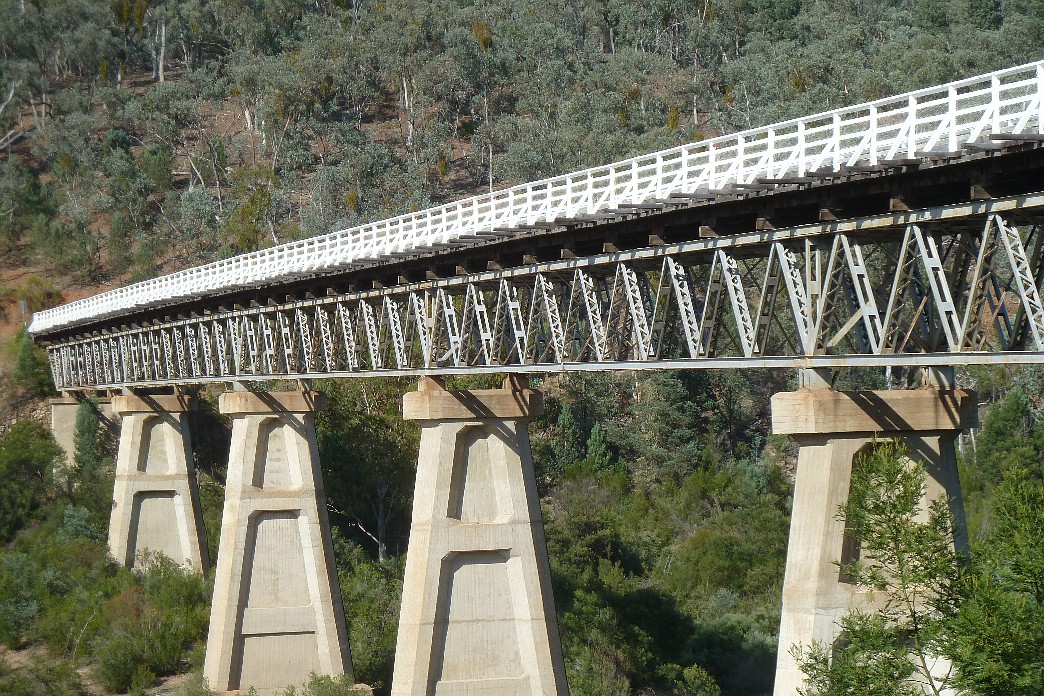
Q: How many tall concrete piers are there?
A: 4